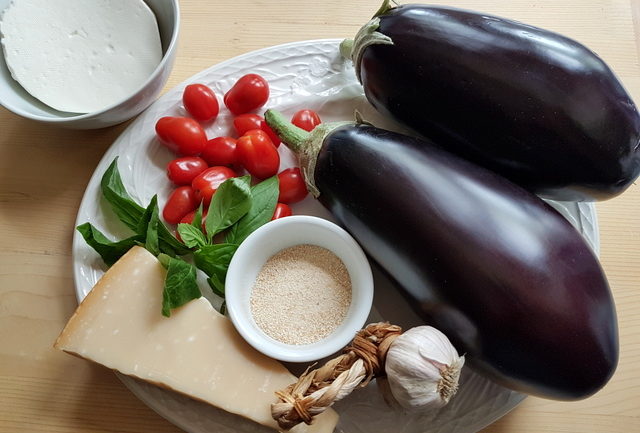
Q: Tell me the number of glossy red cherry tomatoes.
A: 13